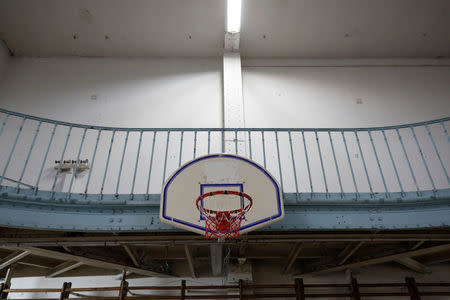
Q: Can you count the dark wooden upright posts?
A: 8